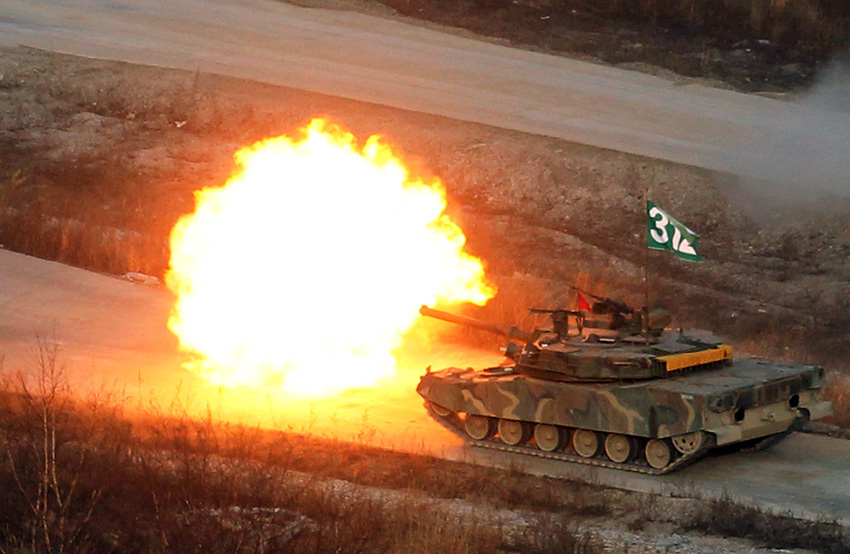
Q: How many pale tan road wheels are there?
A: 6